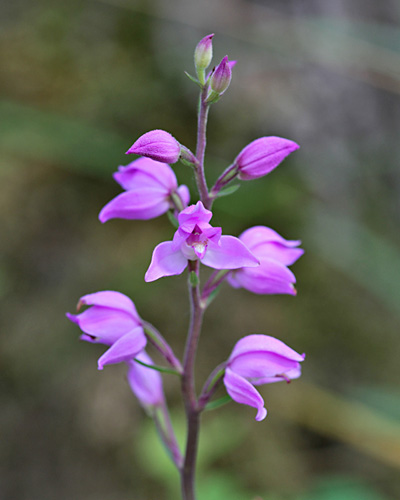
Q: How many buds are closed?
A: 4